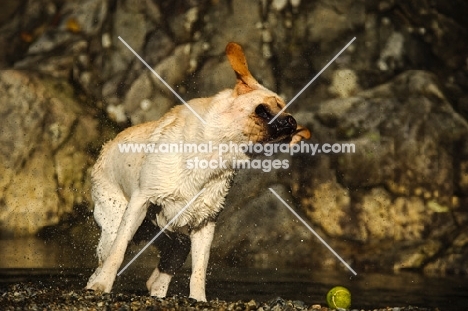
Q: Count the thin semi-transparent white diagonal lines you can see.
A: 4